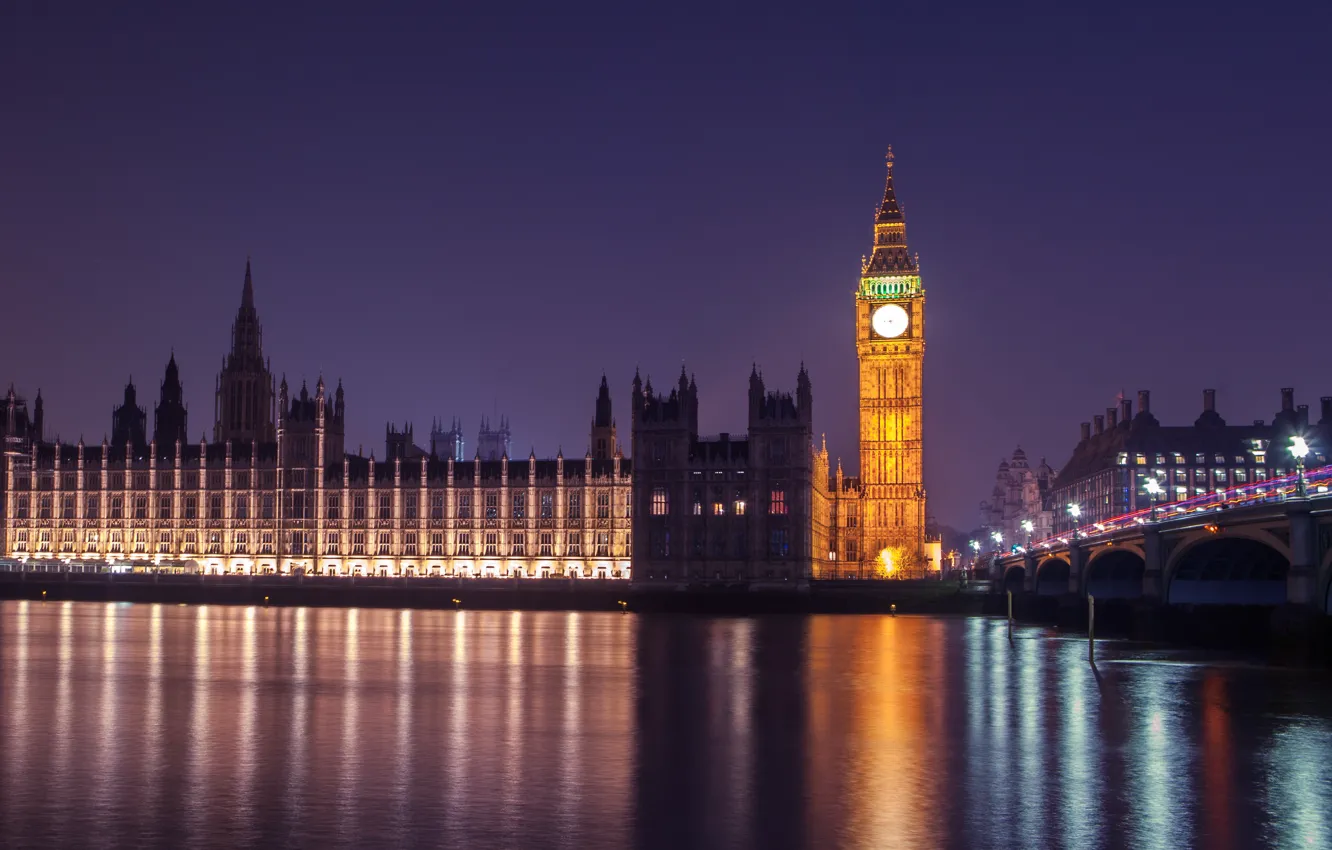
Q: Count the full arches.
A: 4